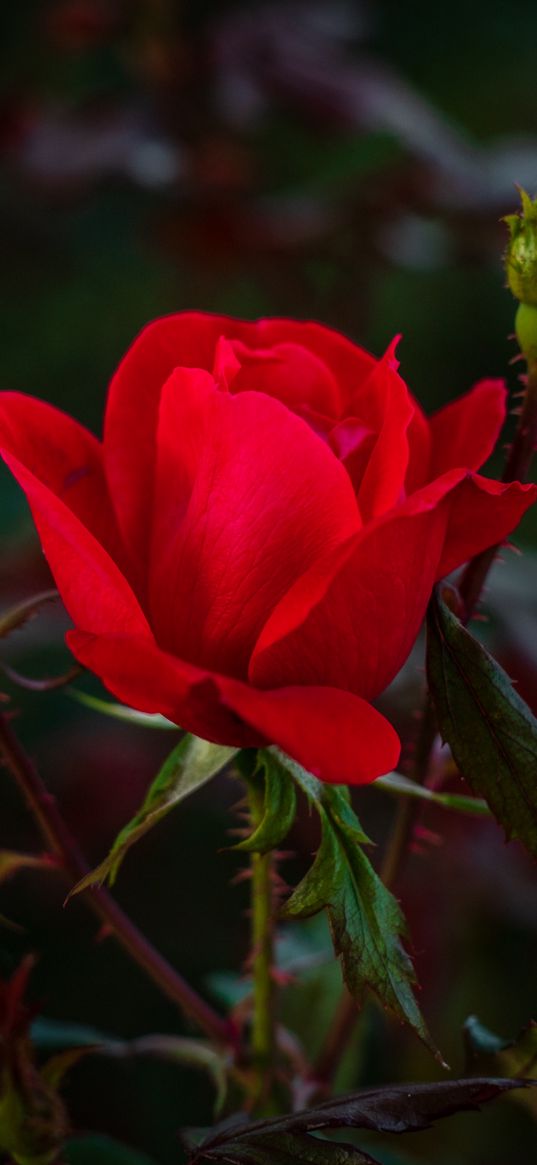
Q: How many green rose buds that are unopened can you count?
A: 1